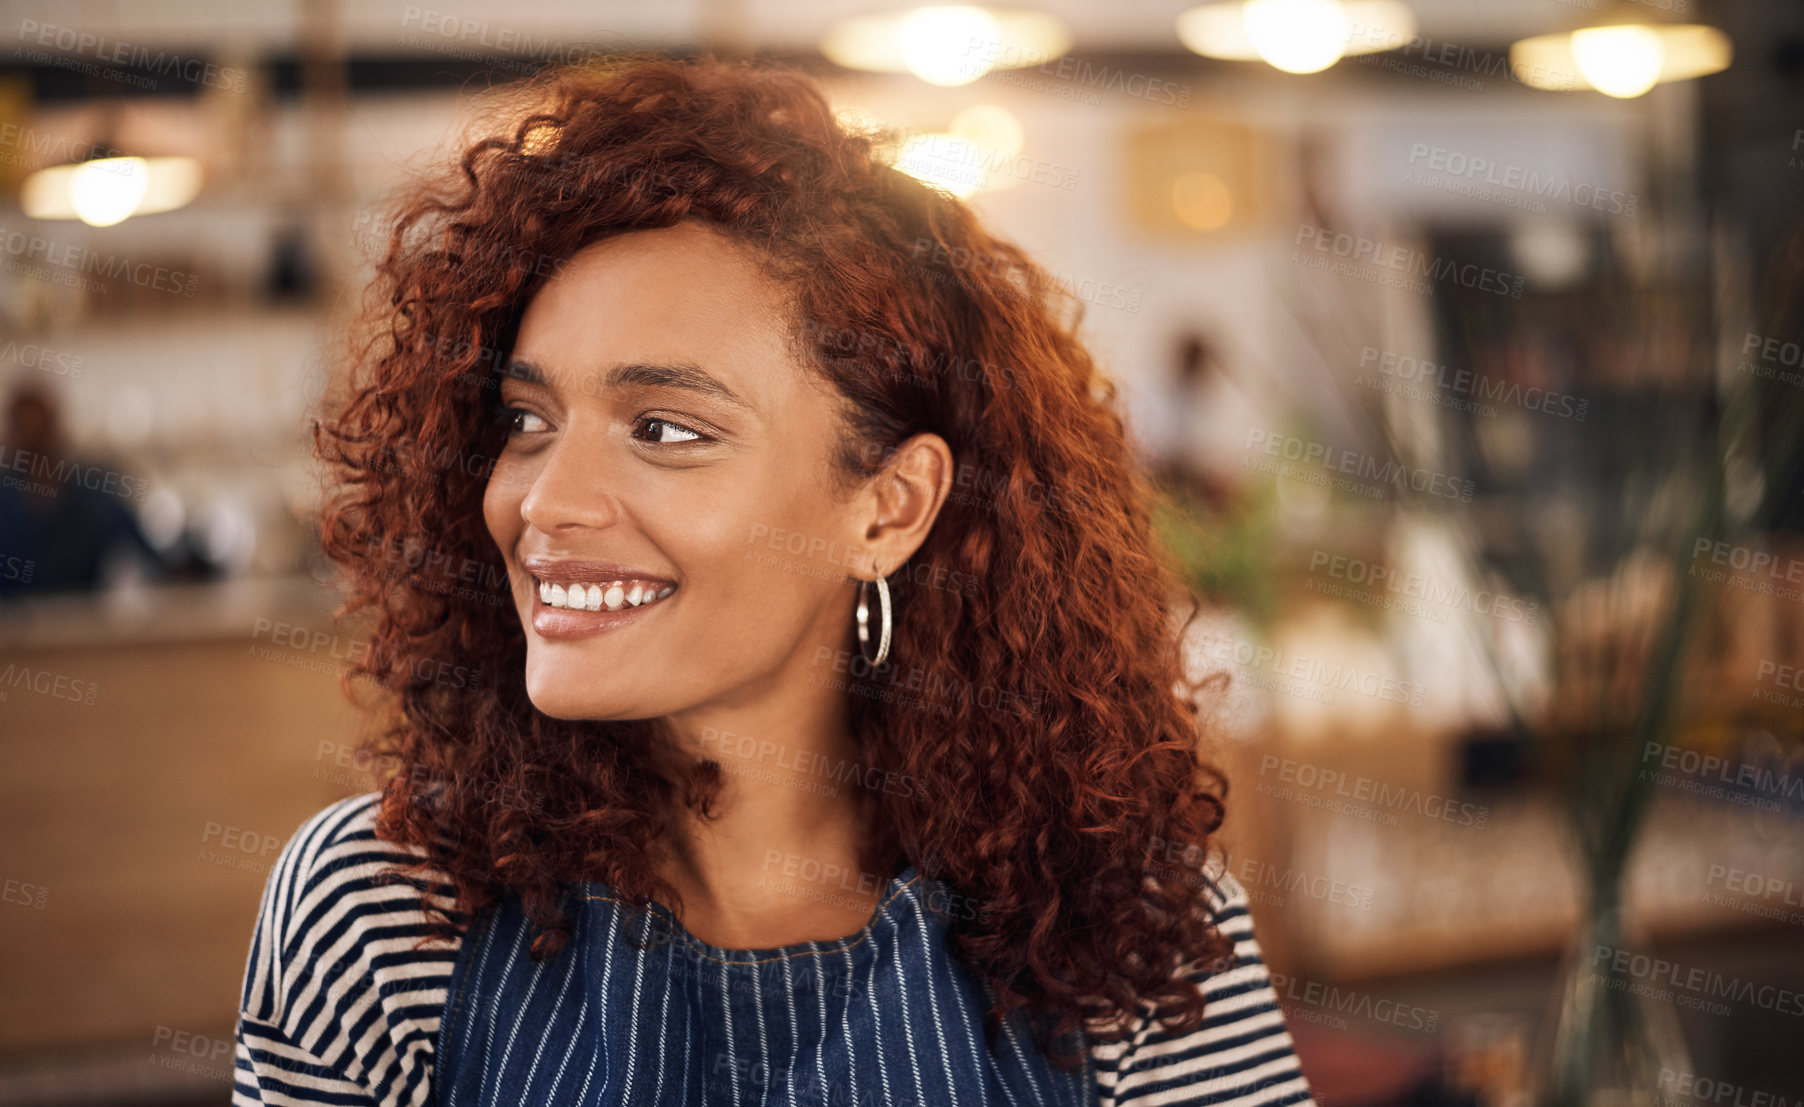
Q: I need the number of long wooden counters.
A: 1